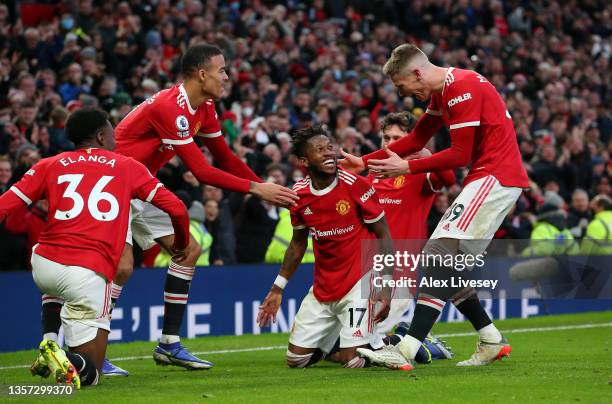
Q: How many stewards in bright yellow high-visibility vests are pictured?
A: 4